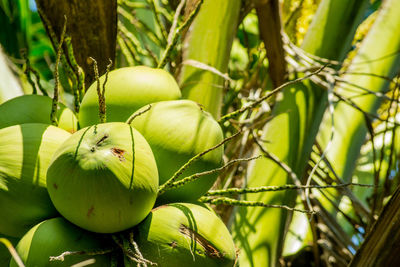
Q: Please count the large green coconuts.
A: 7